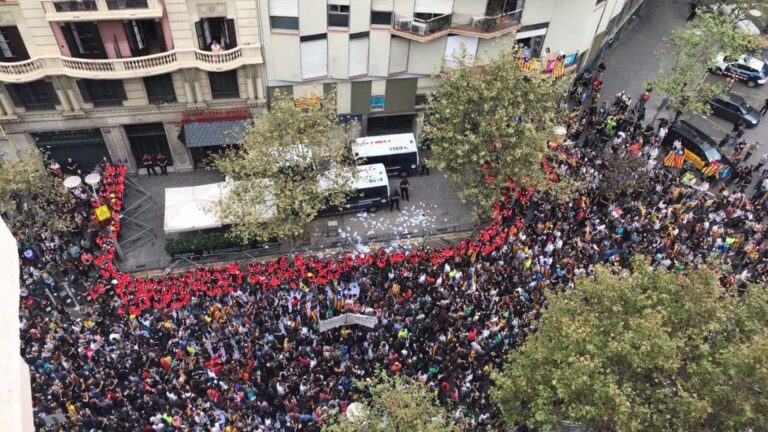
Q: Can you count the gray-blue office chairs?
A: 0